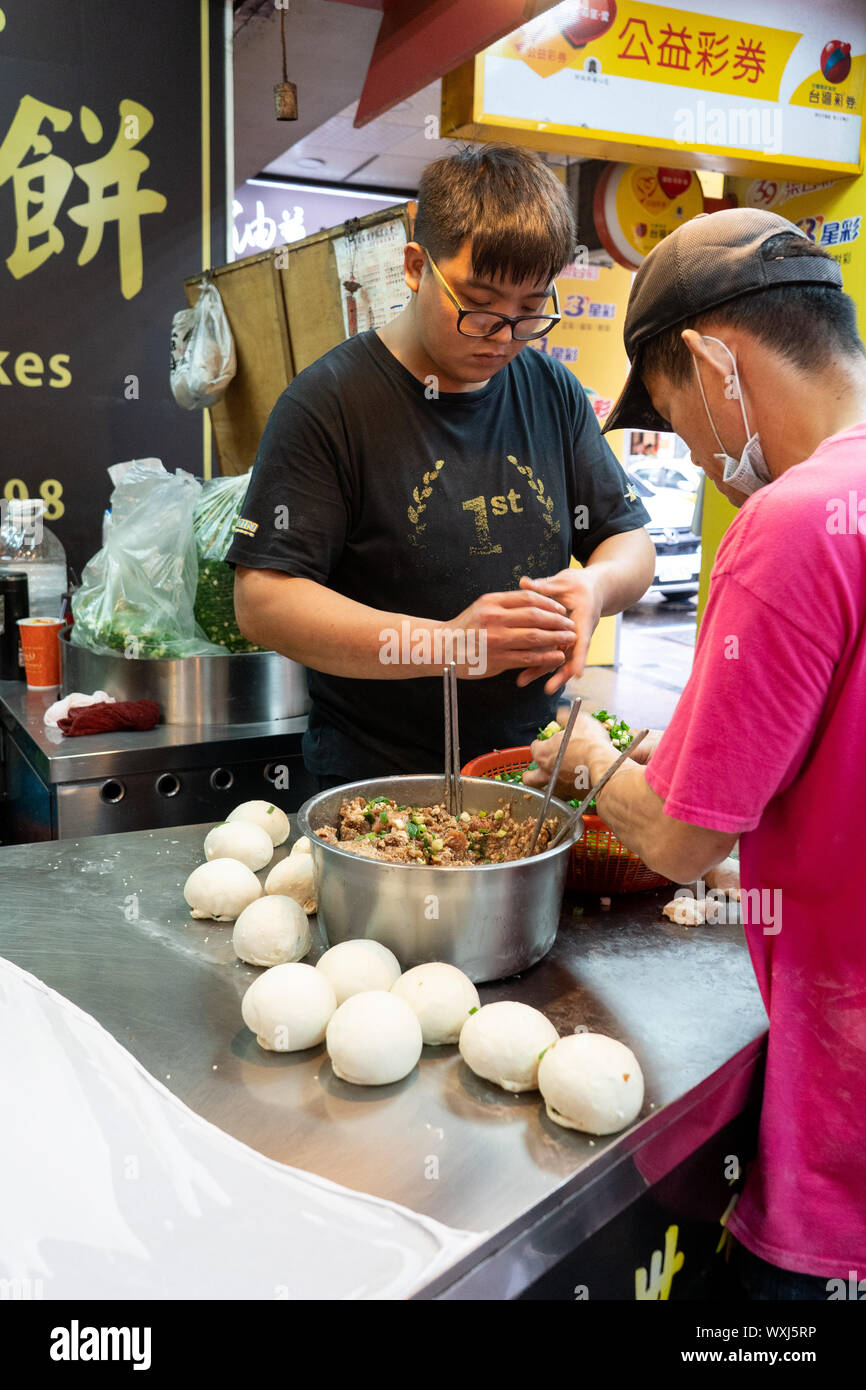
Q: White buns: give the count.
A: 12